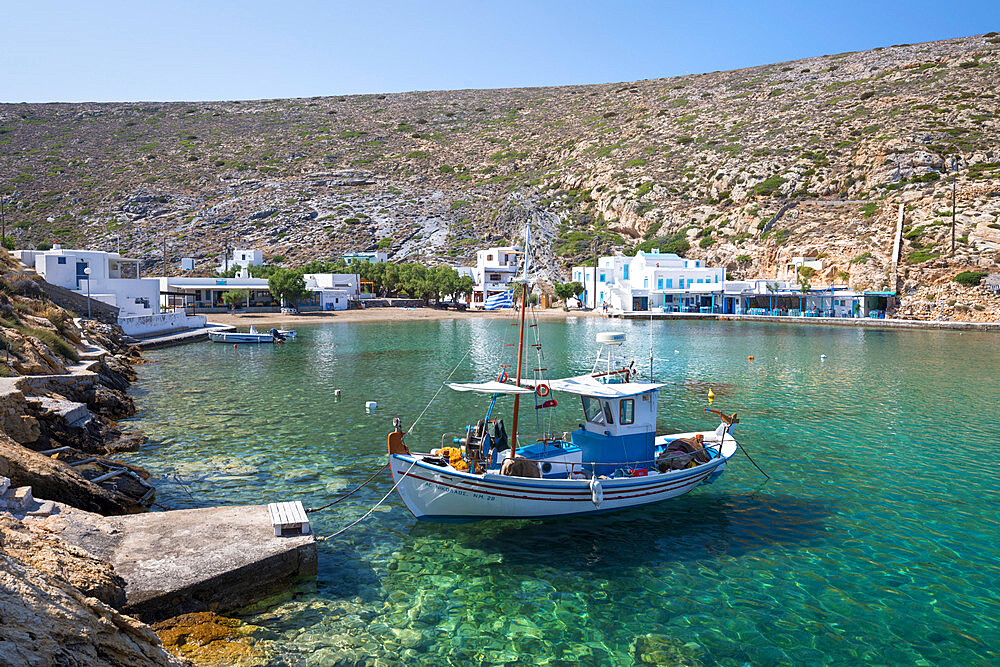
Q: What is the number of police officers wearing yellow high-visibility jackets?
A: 0